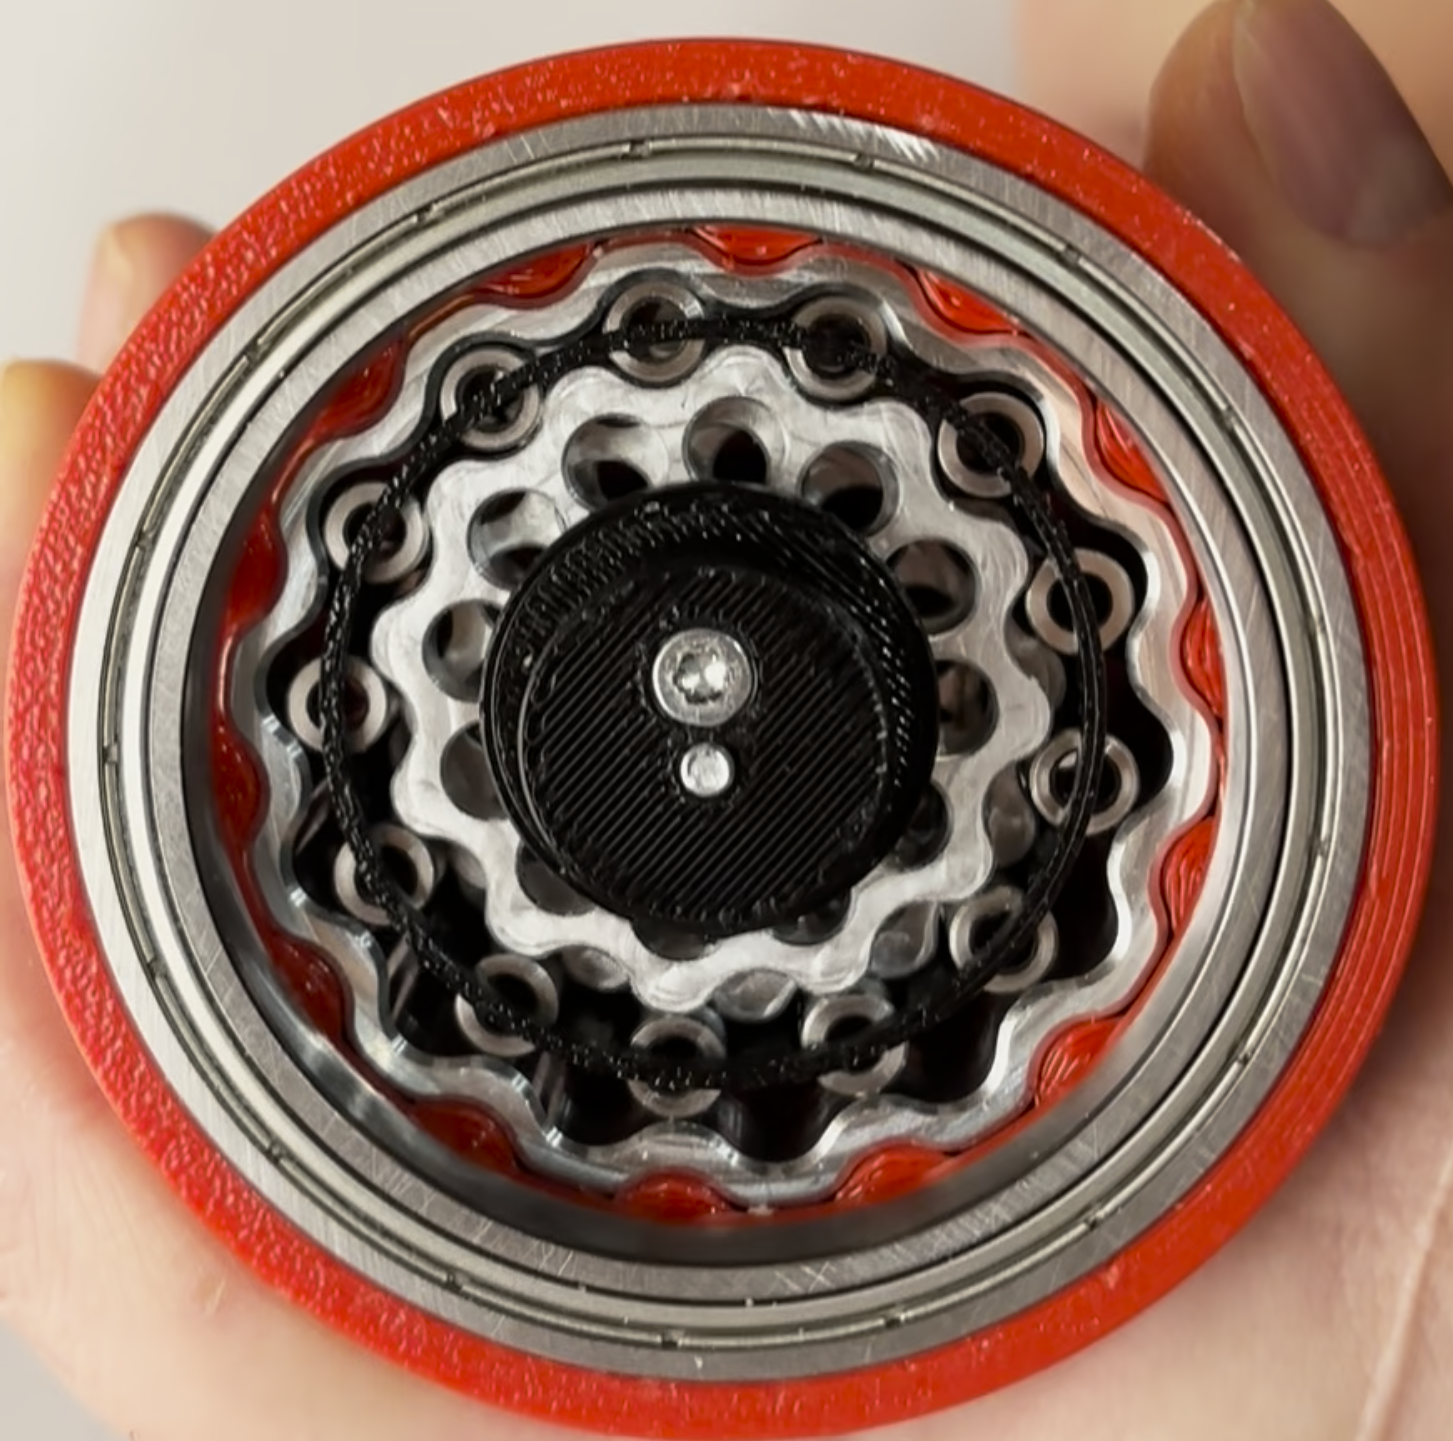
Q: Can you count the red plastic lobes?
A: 14